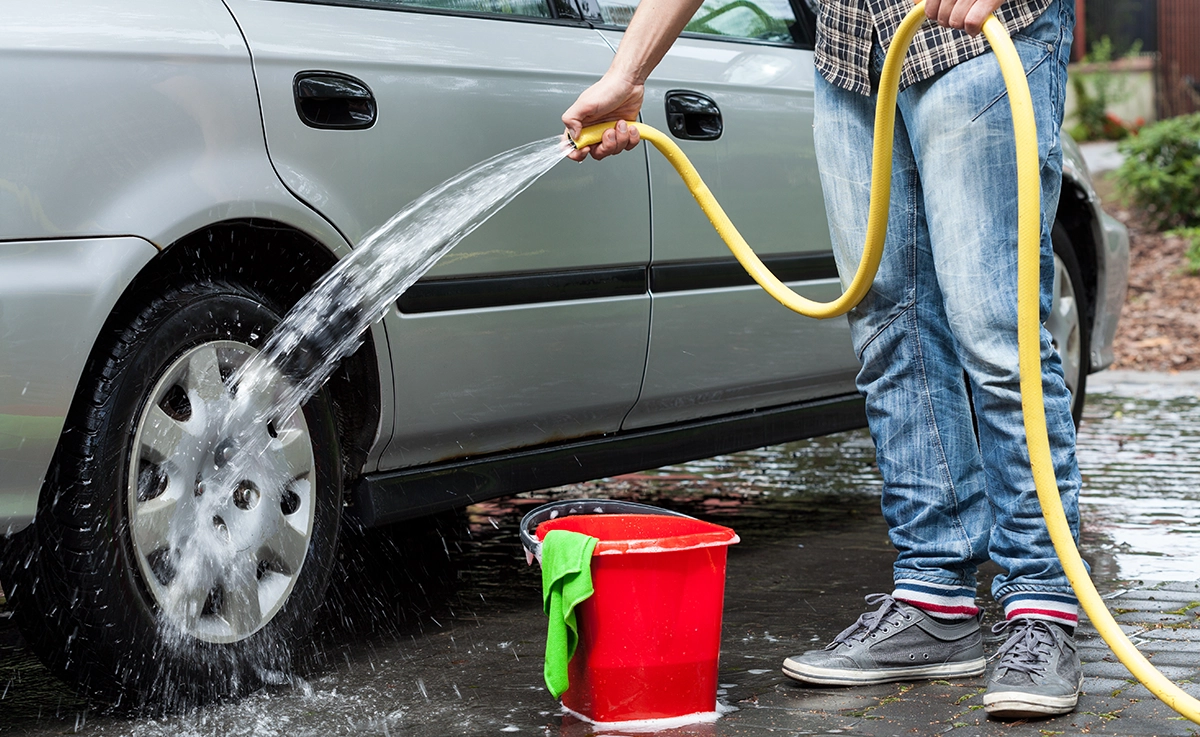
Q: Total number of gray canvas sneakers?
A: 2